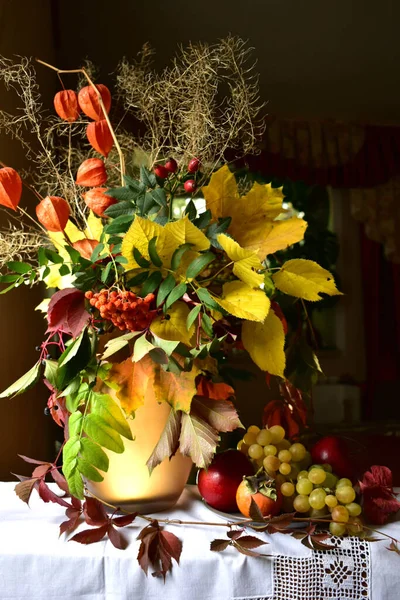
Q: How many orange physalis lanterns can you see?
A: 8